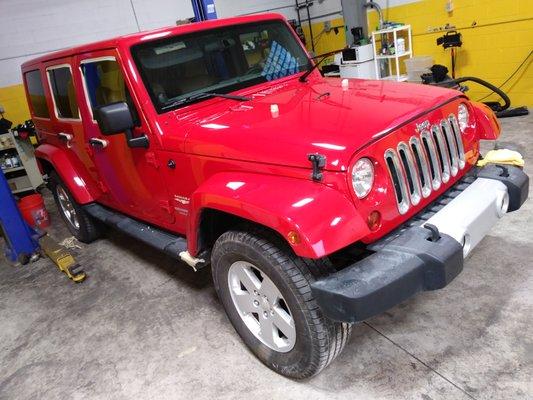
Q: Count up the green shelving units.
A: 0